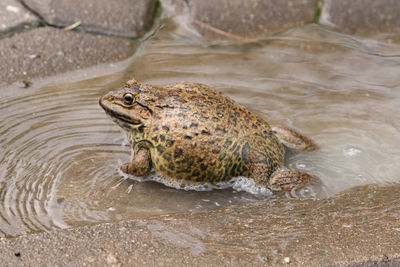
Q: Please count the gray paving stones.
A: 5